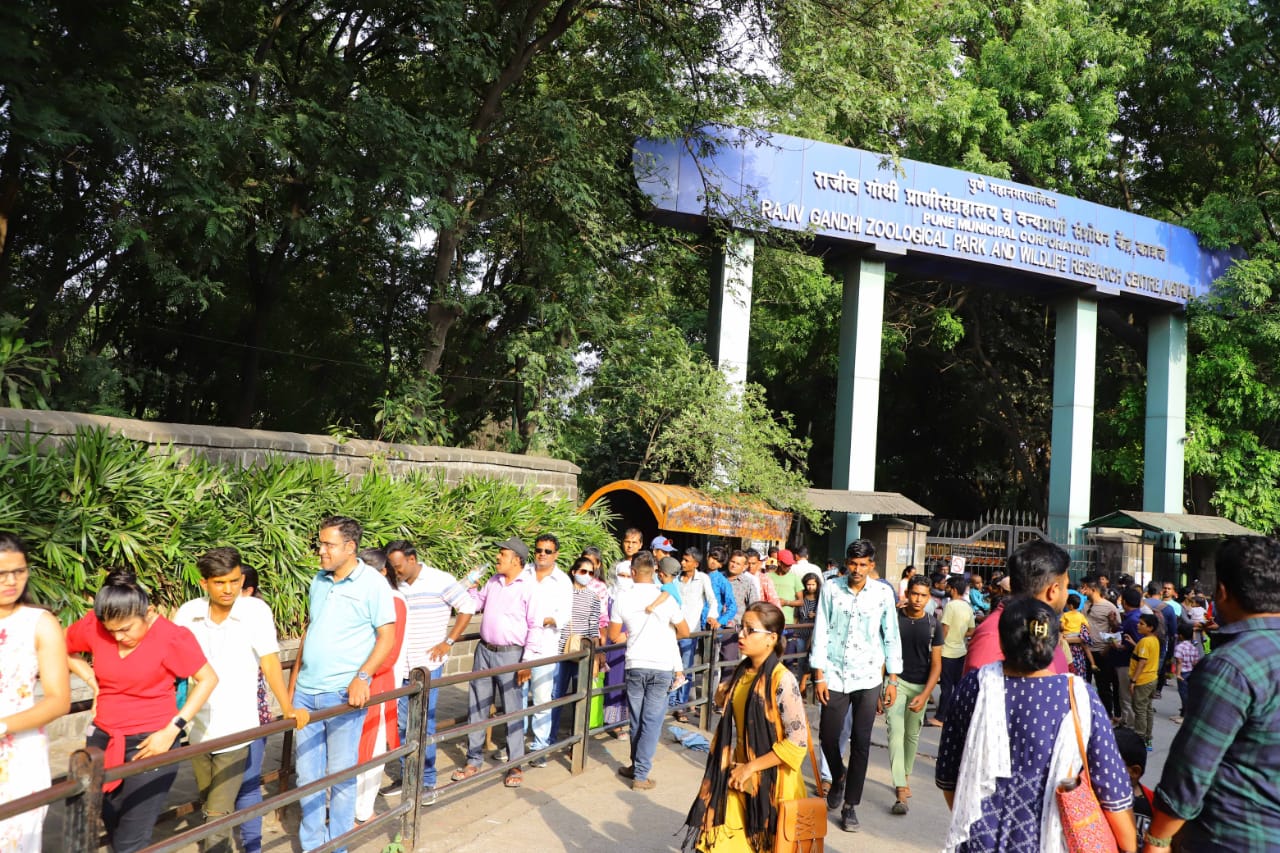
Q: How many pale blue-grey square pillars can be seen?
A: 4